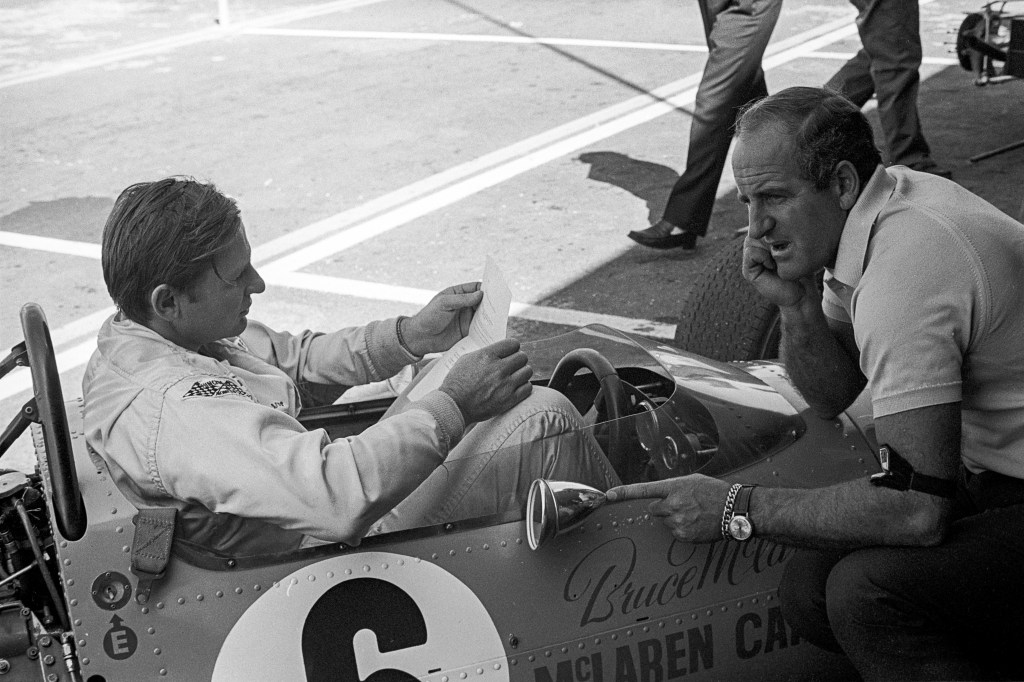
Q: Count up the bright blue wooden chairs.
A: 0